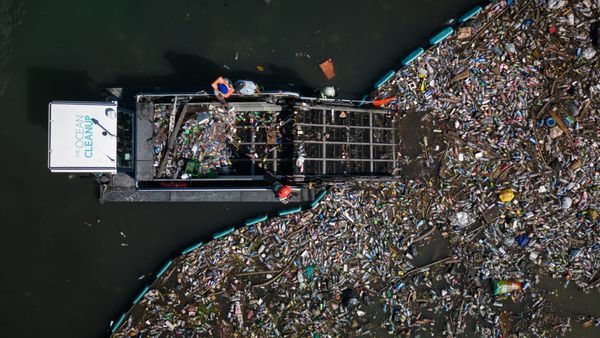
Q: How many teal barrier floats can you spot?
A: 13